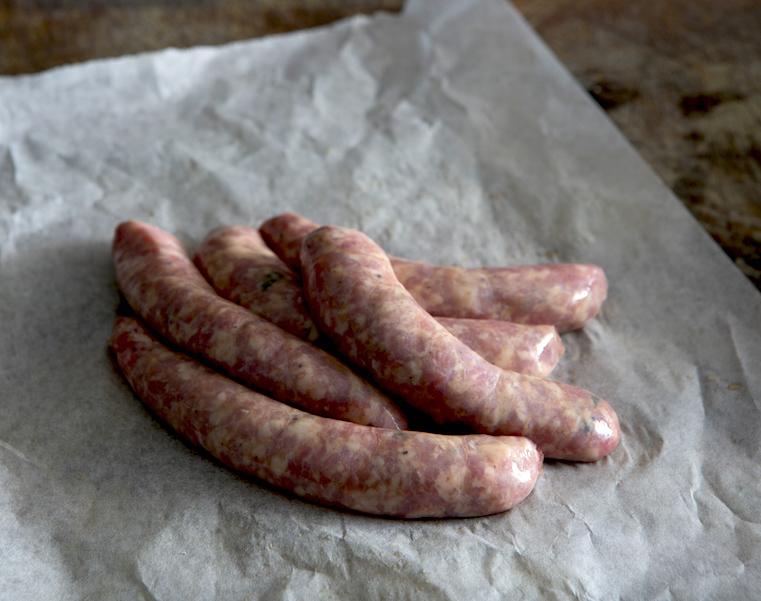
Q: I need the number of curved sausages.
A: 5